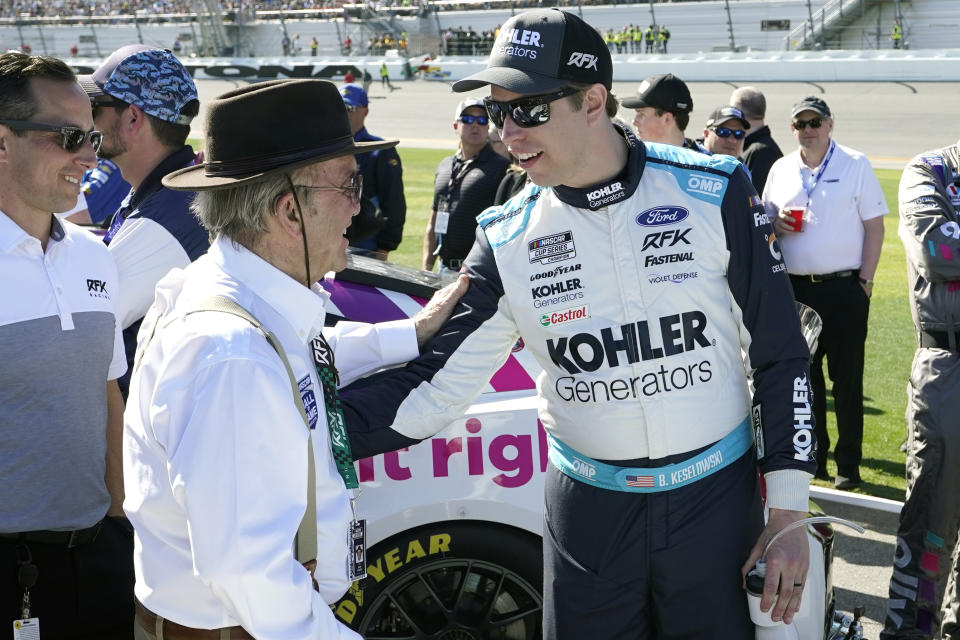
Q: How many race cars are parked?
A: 1